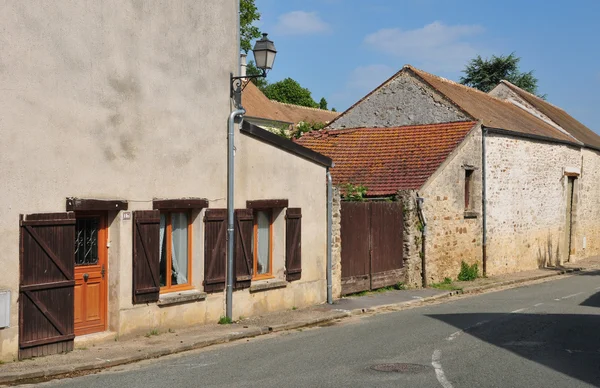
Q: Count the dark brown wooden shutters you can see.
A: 5